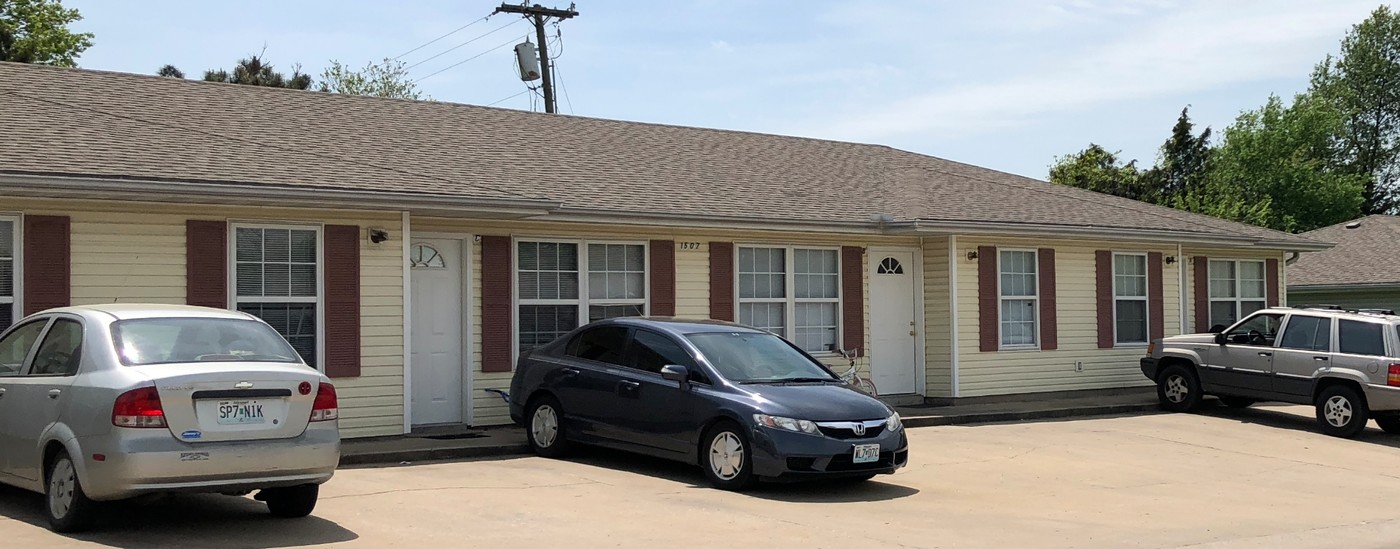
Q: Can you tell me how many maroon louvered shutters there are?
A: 13